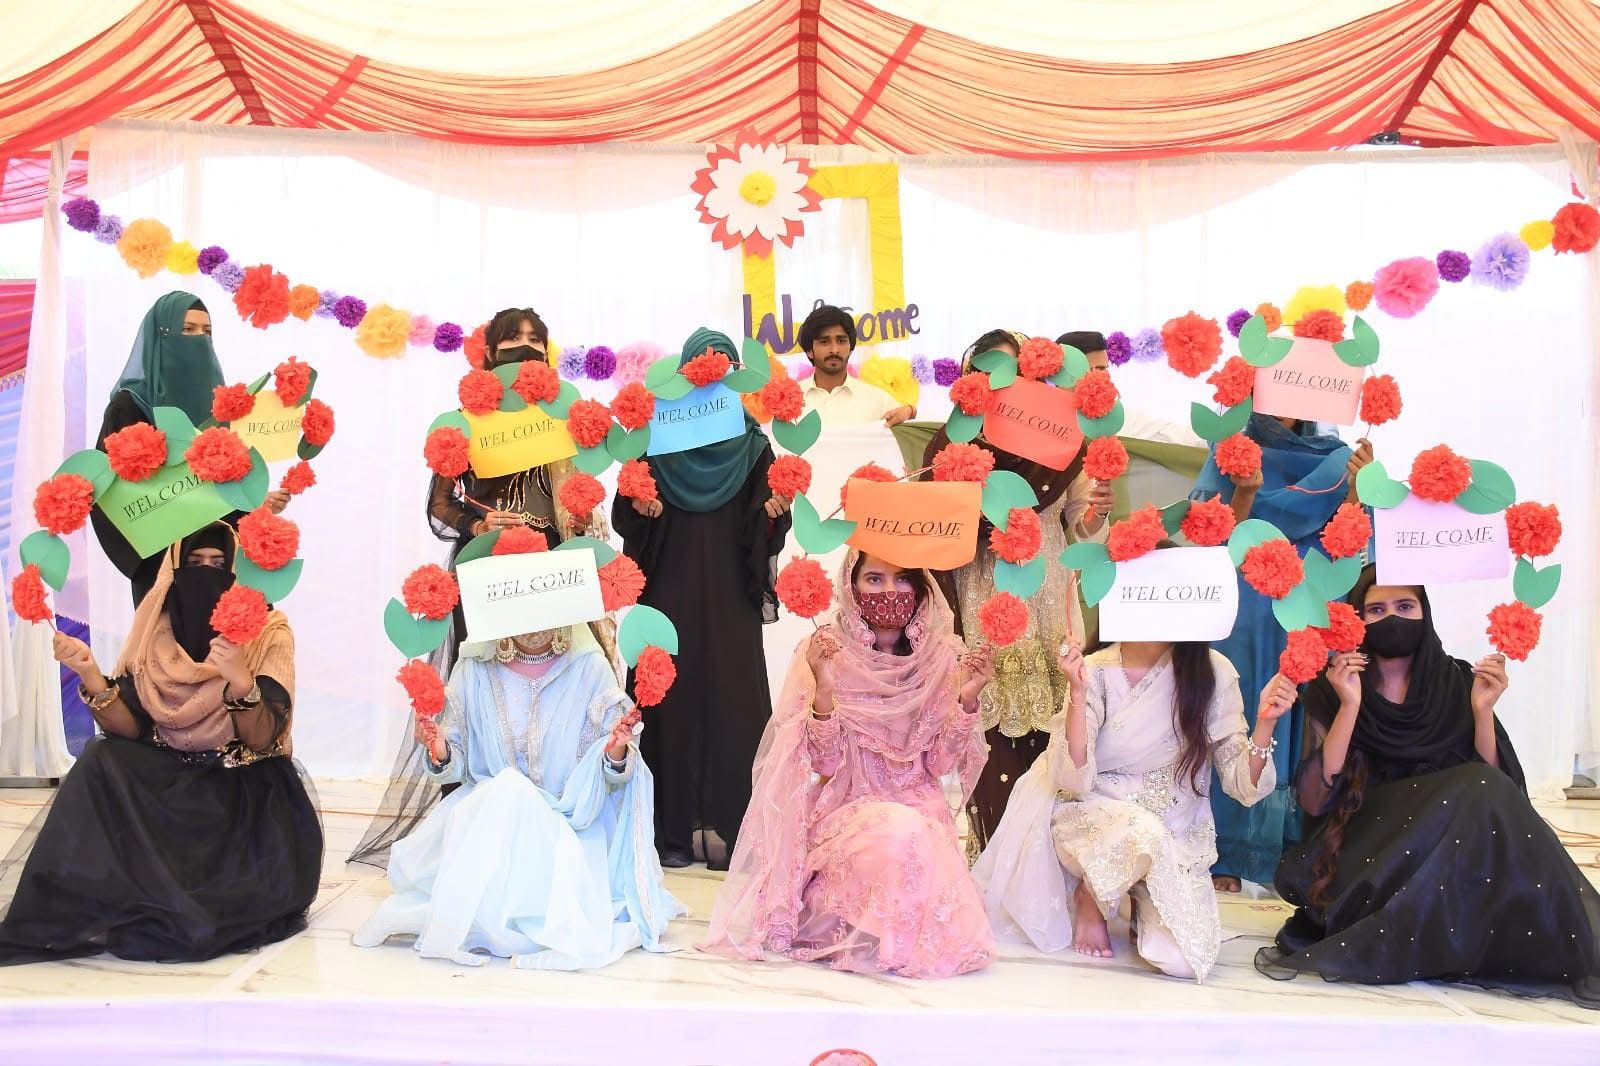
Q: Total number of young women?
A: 10